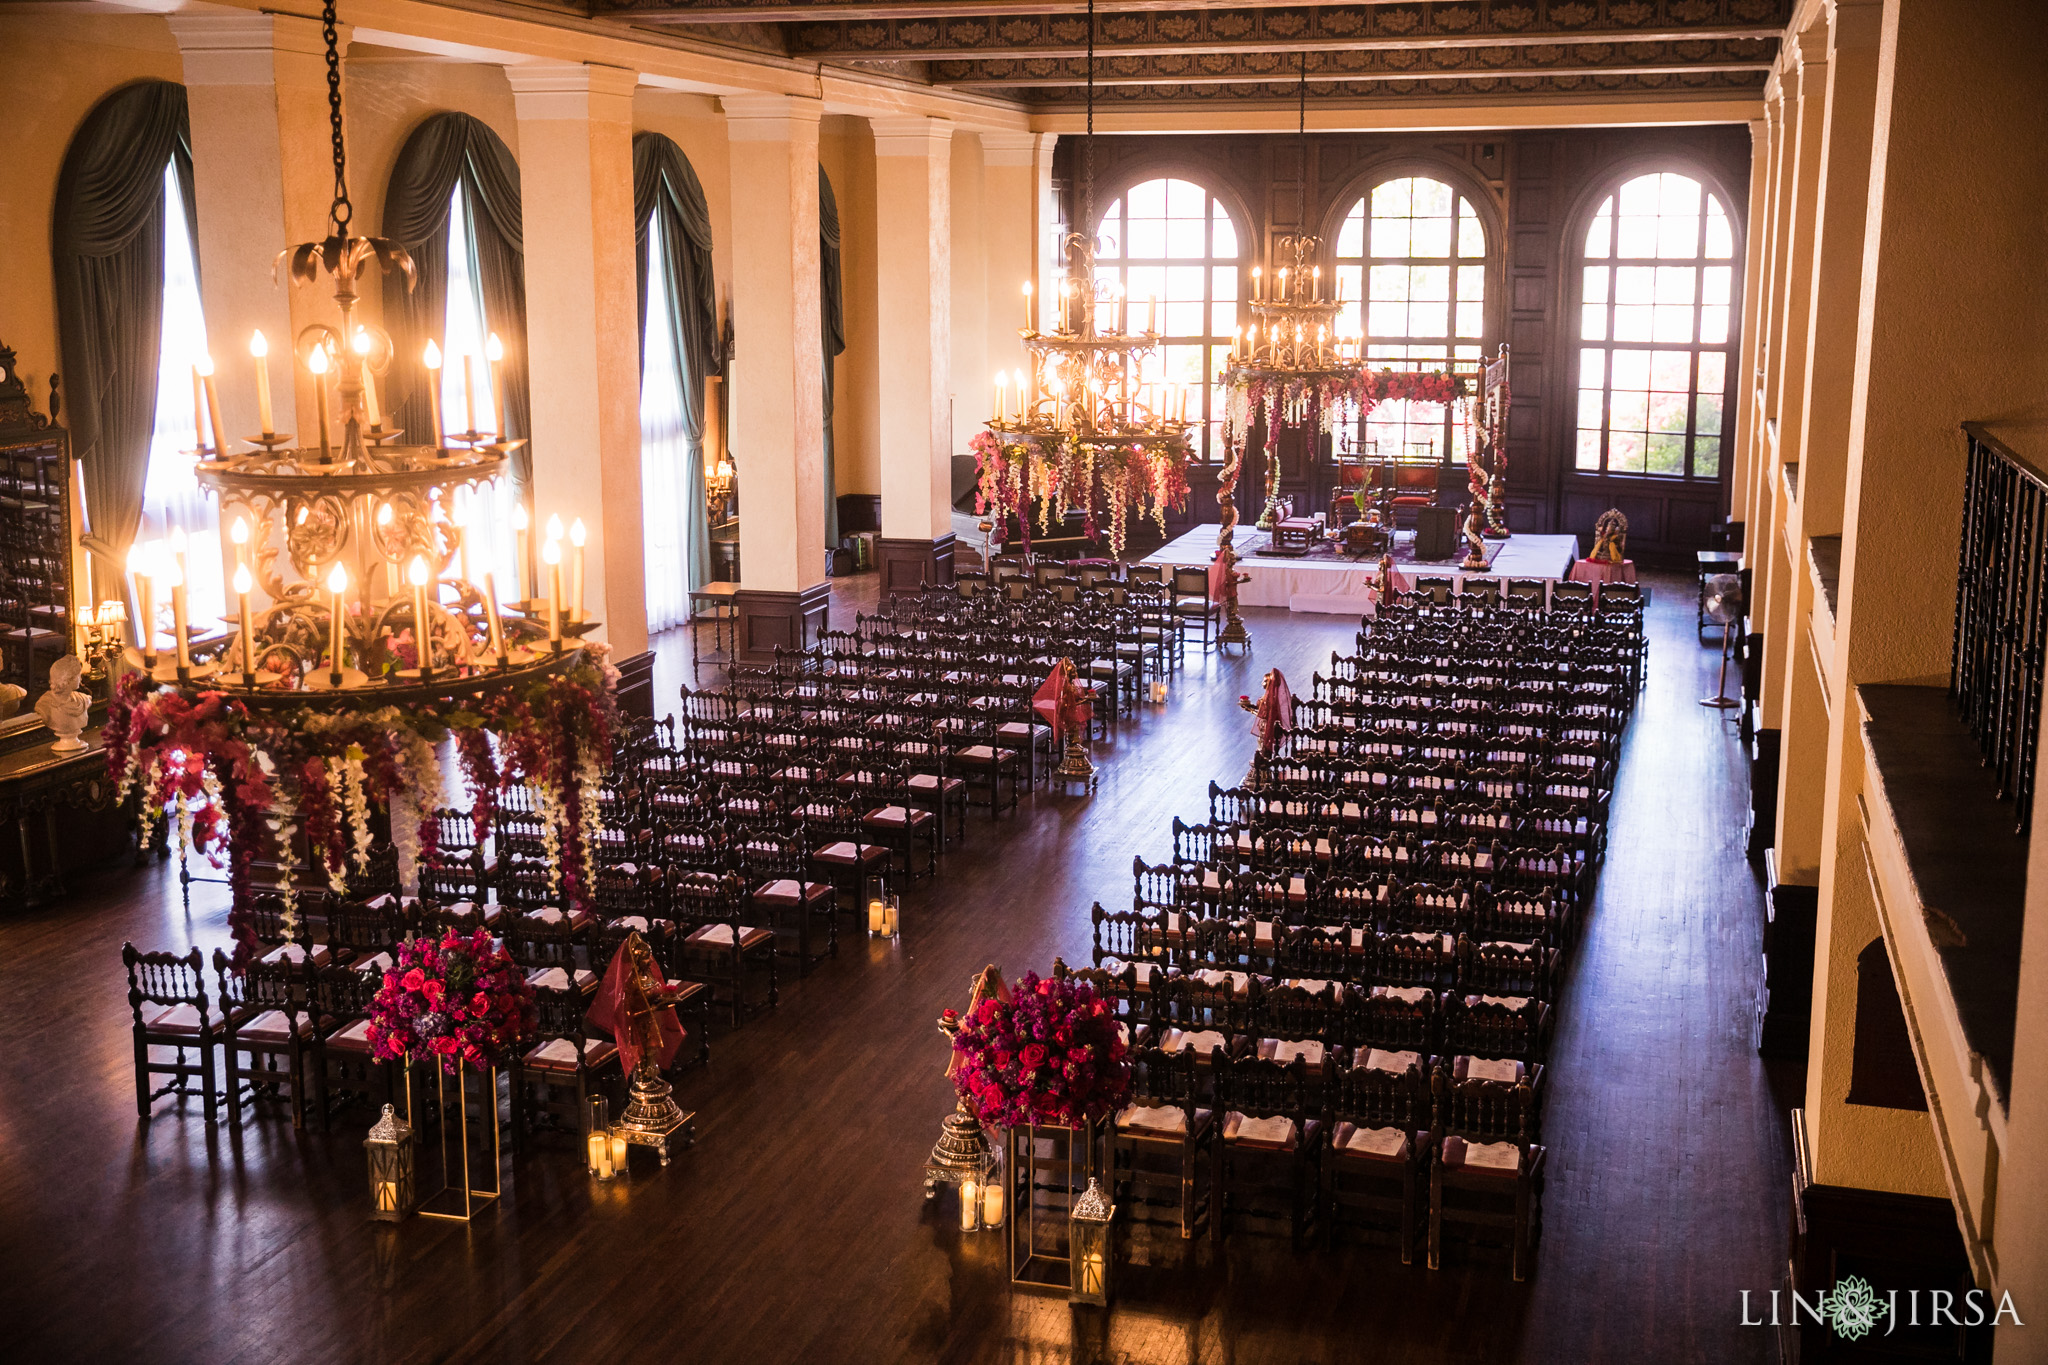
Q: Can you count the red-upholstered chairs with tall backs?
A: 2